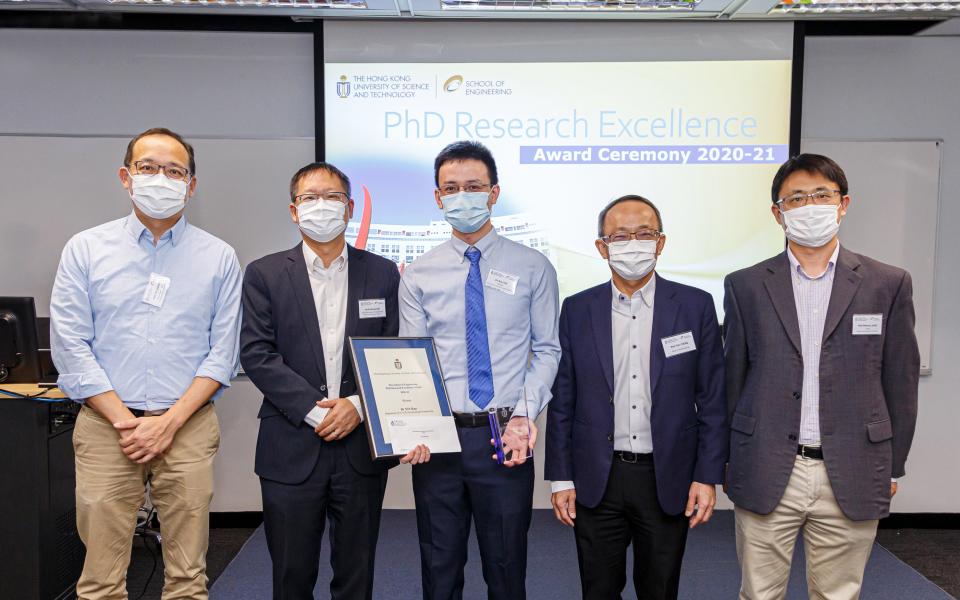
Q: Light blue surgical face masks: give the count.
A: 1